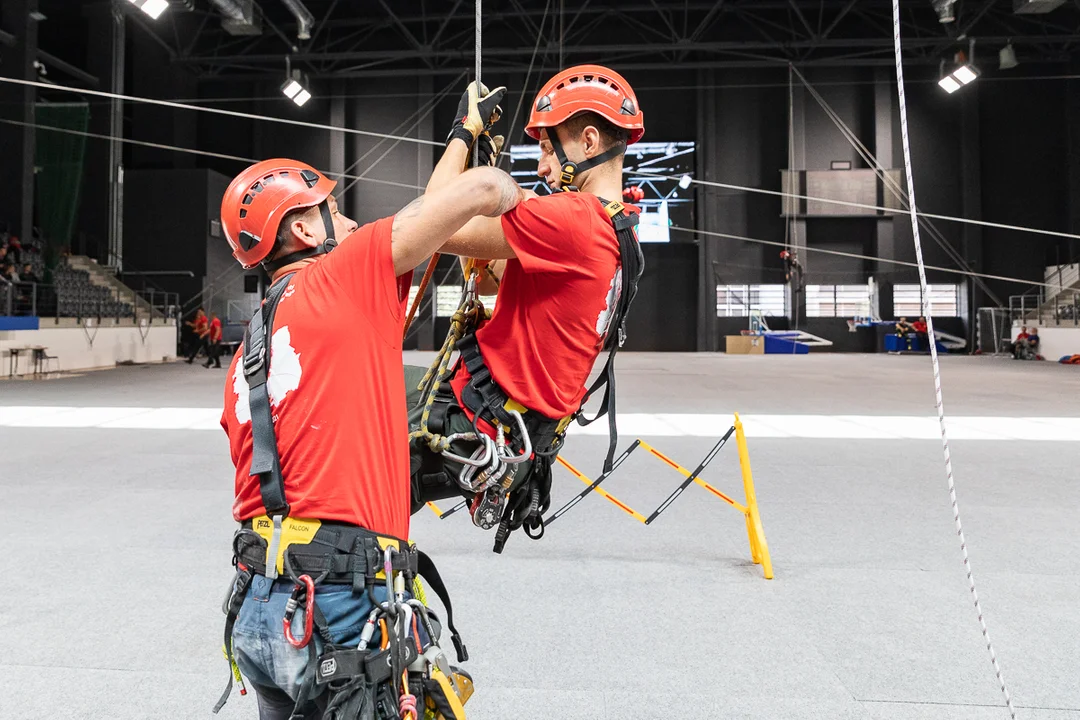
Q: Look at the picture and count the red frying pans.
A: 0